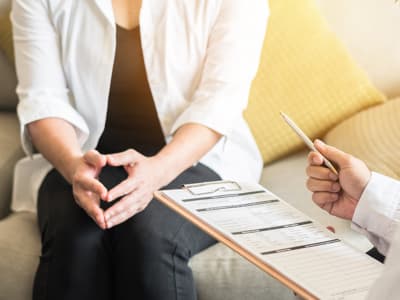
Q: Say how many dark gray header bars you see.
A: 4